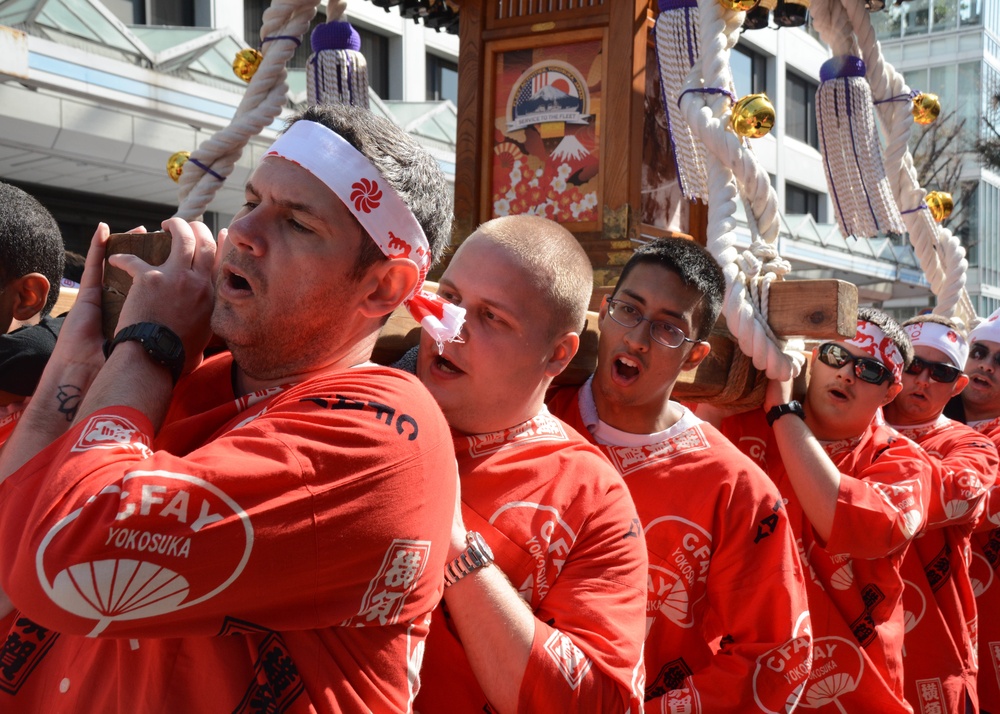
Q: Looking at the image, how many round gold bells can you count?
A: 6